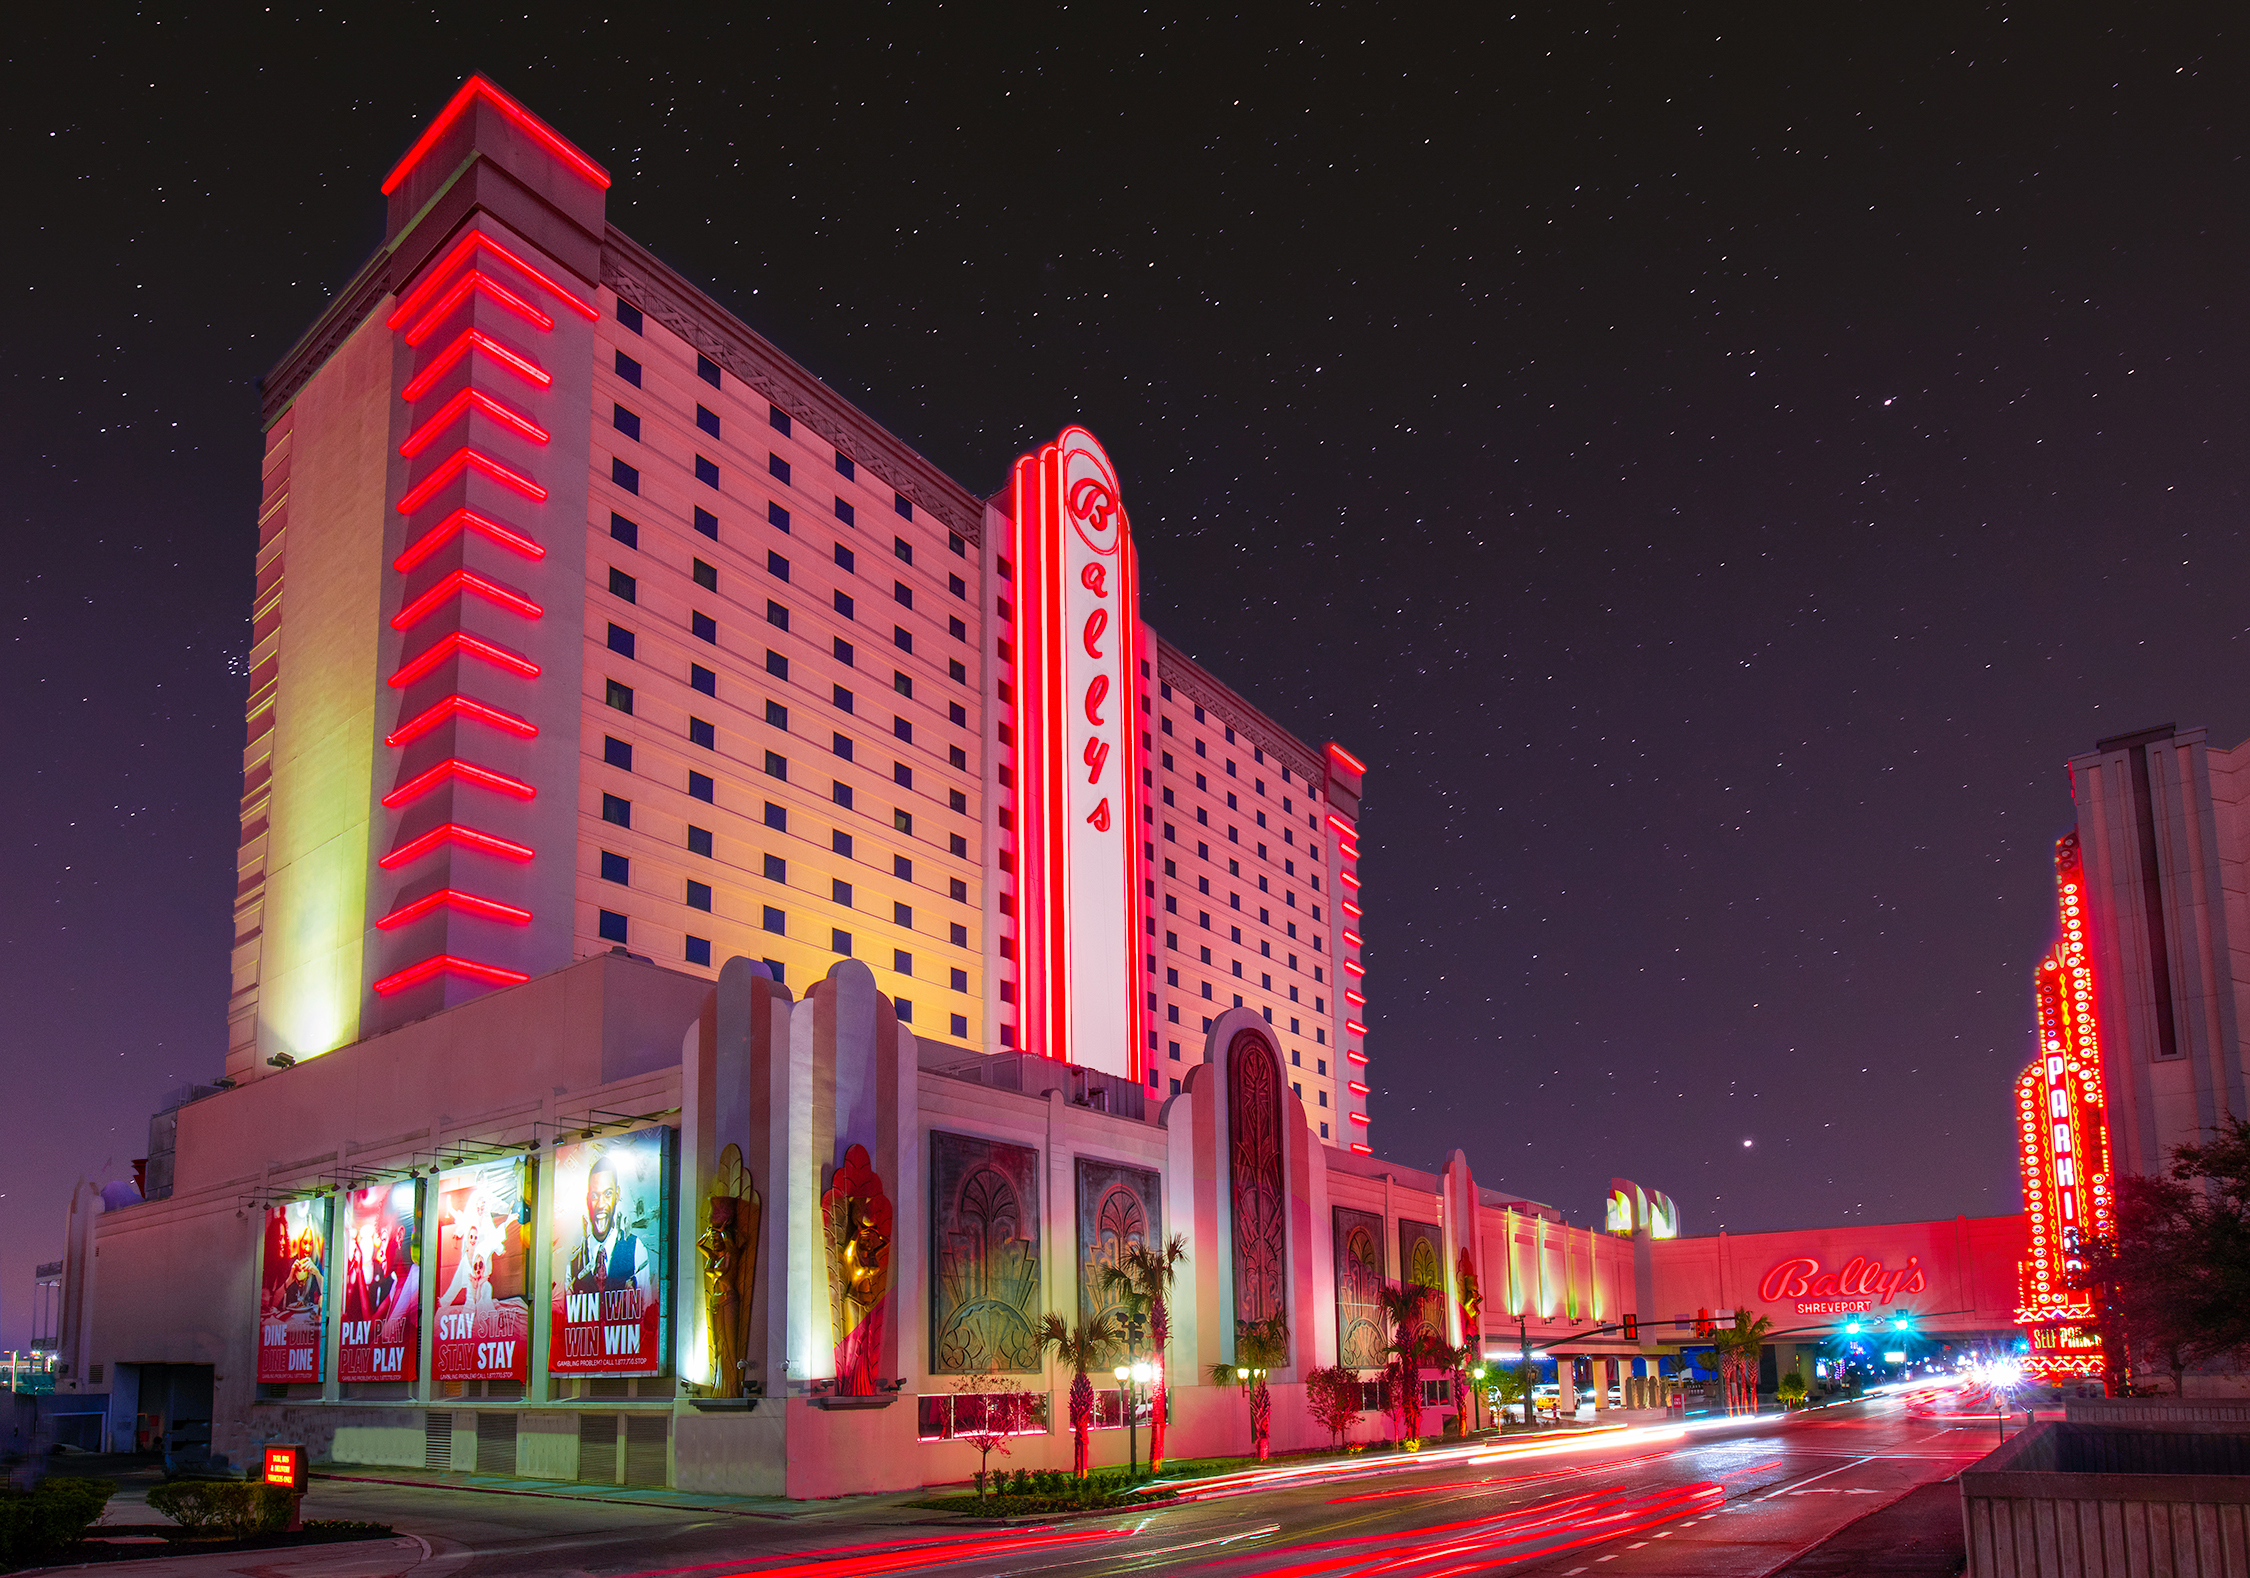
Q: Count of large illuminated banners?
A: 4